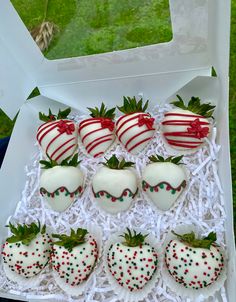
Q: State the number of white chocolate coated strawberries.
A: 11